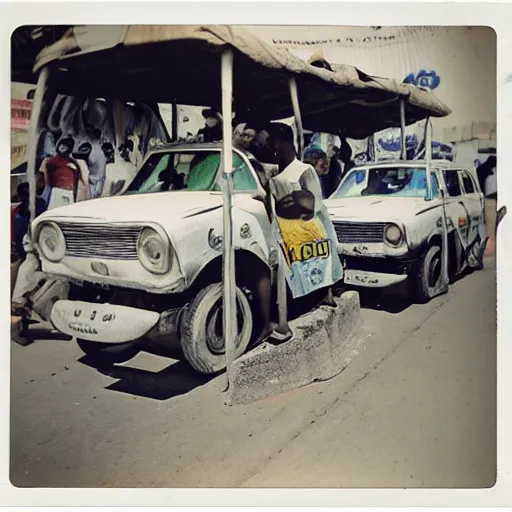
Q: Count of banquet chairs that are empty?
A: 0